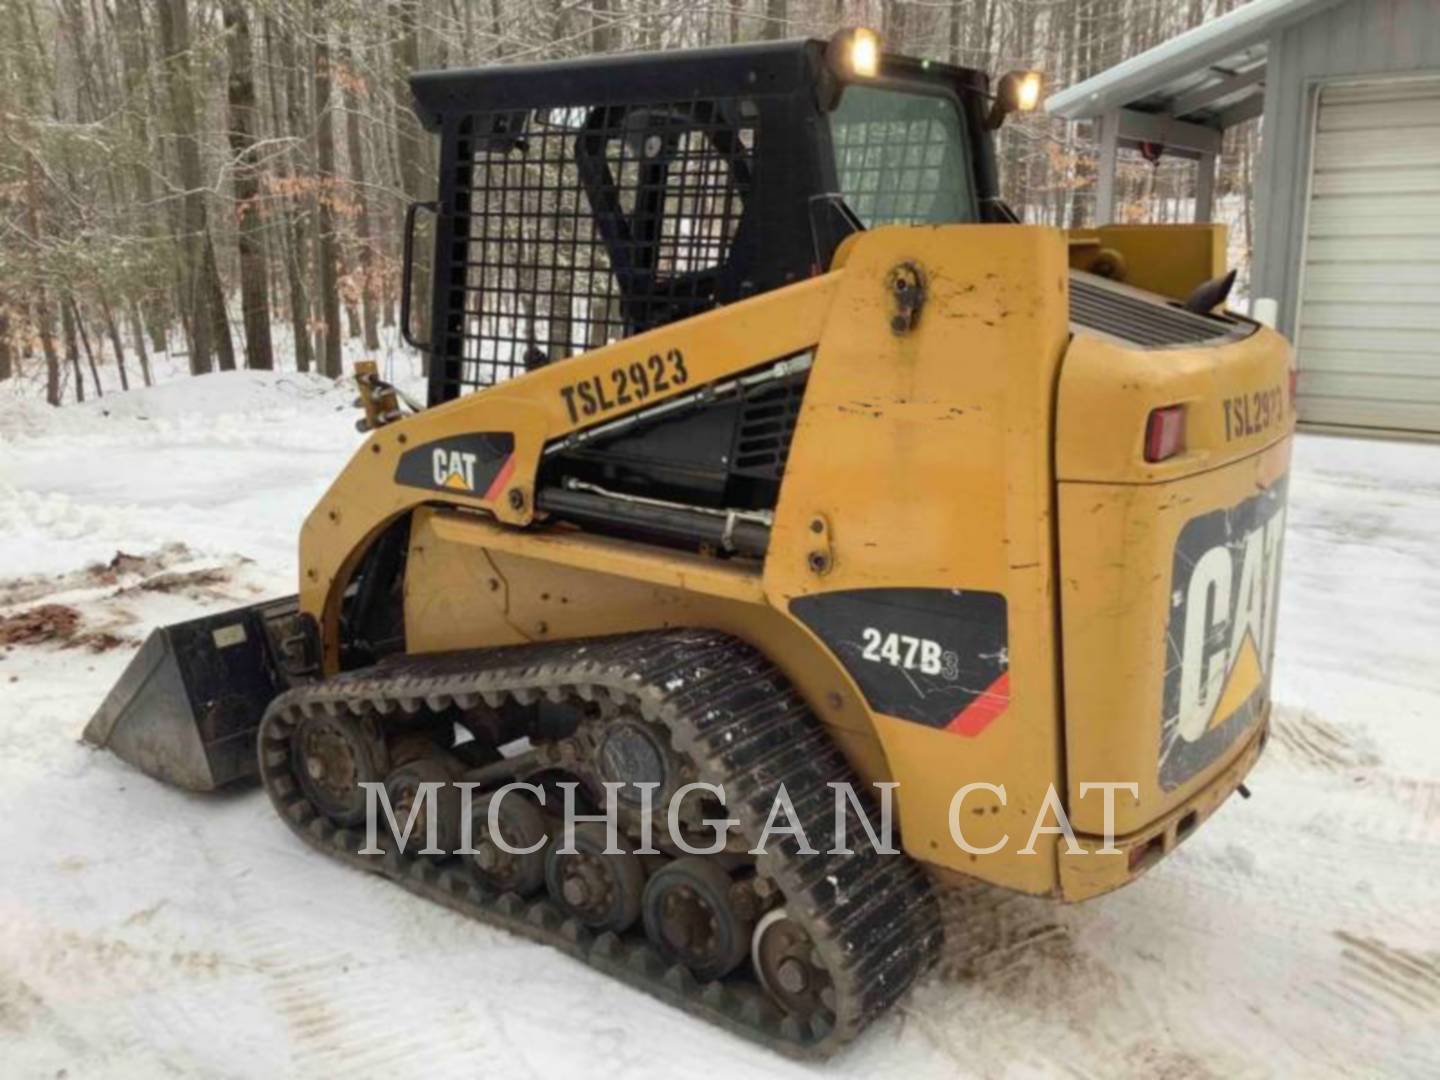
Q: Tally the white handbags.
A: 0